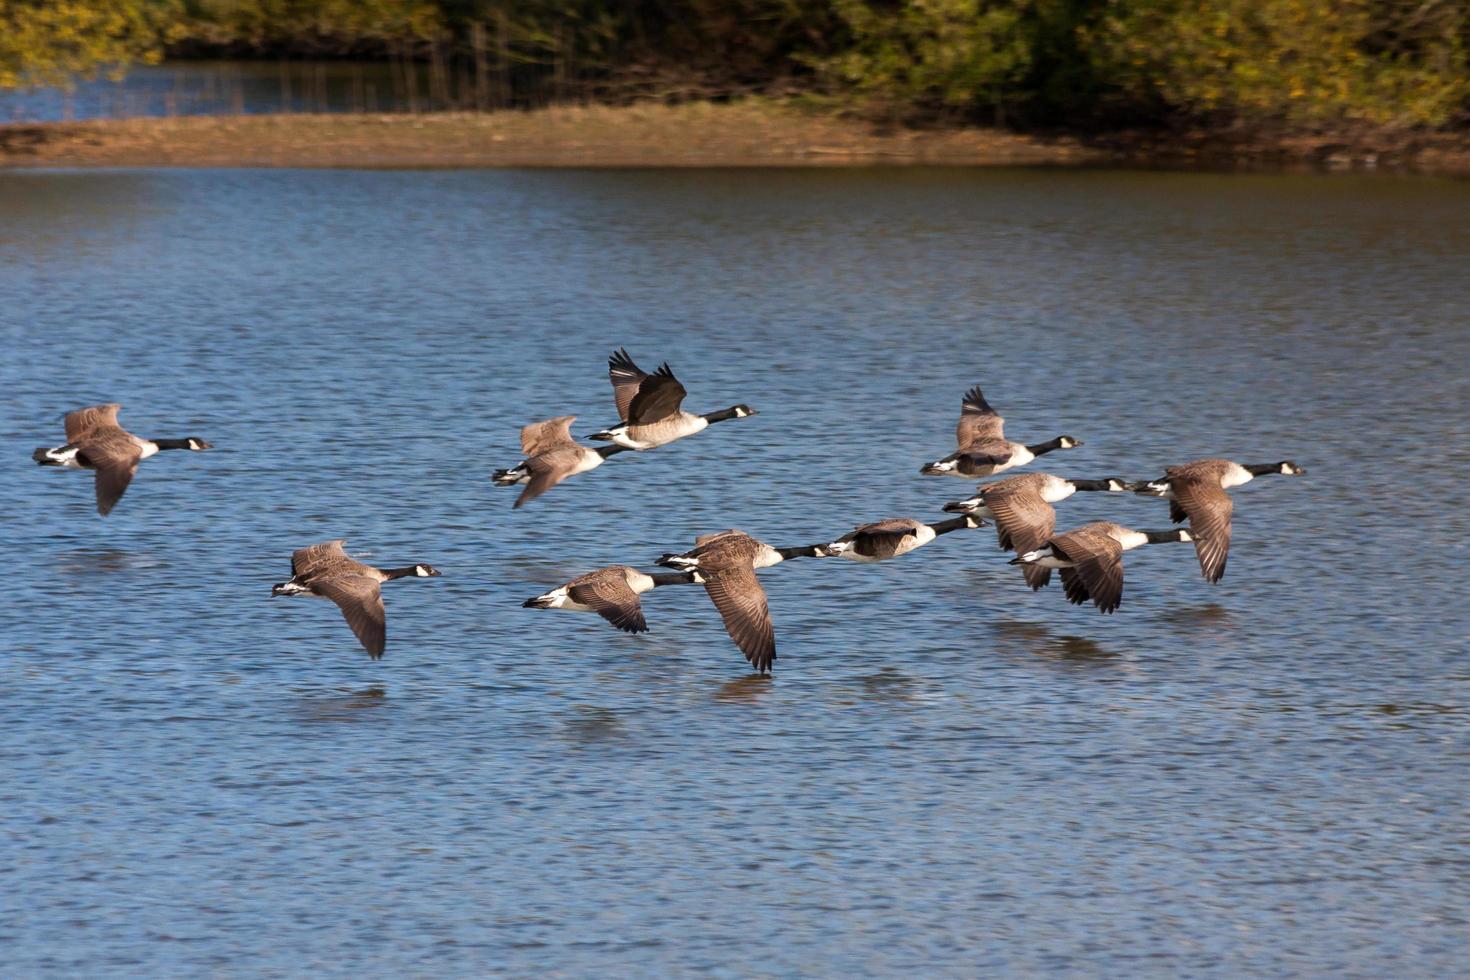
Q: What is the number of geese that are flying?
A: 11